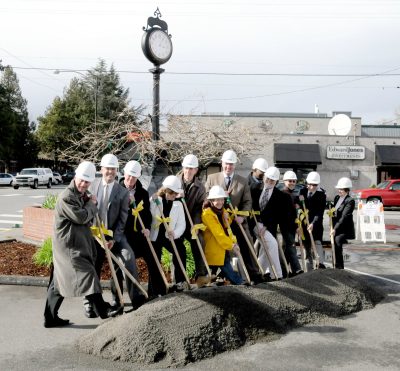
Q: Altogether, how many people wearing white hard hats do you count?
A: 12